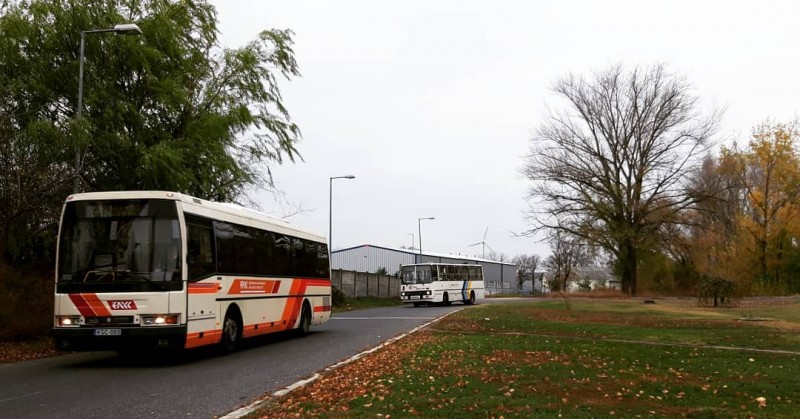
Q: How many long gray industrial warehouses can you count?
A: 1